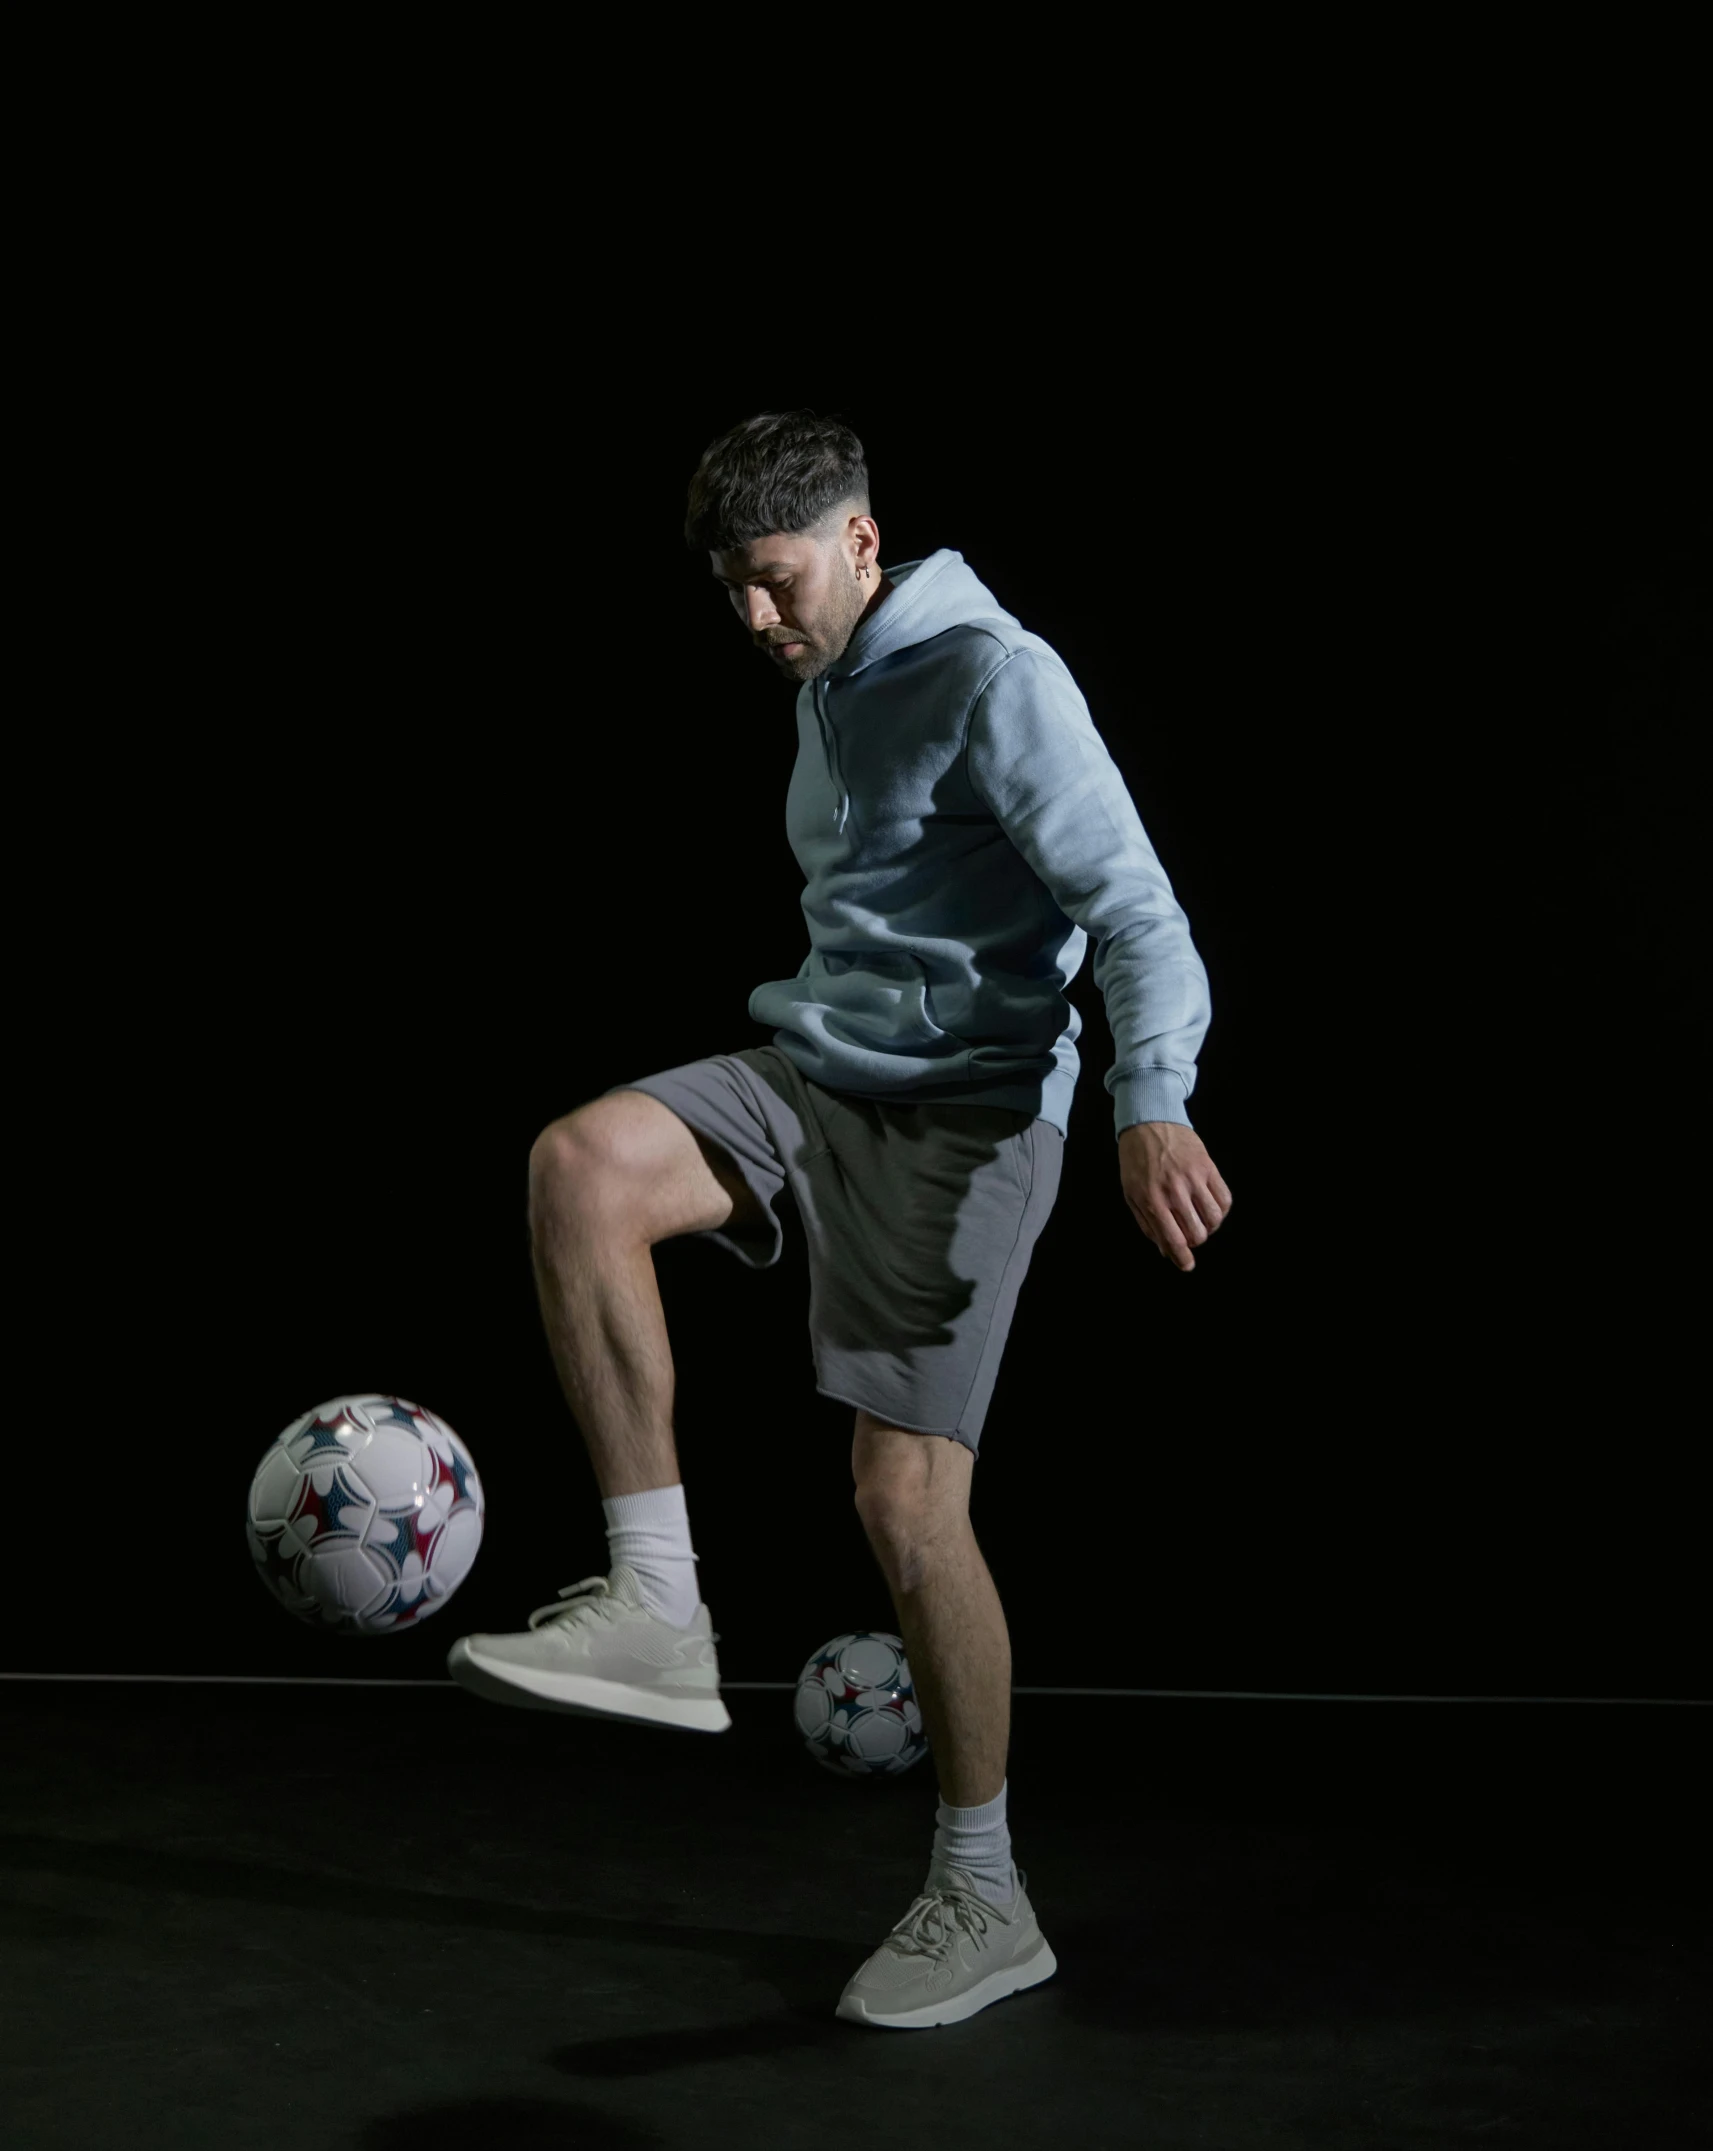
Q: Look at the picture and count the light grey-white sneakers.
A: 2